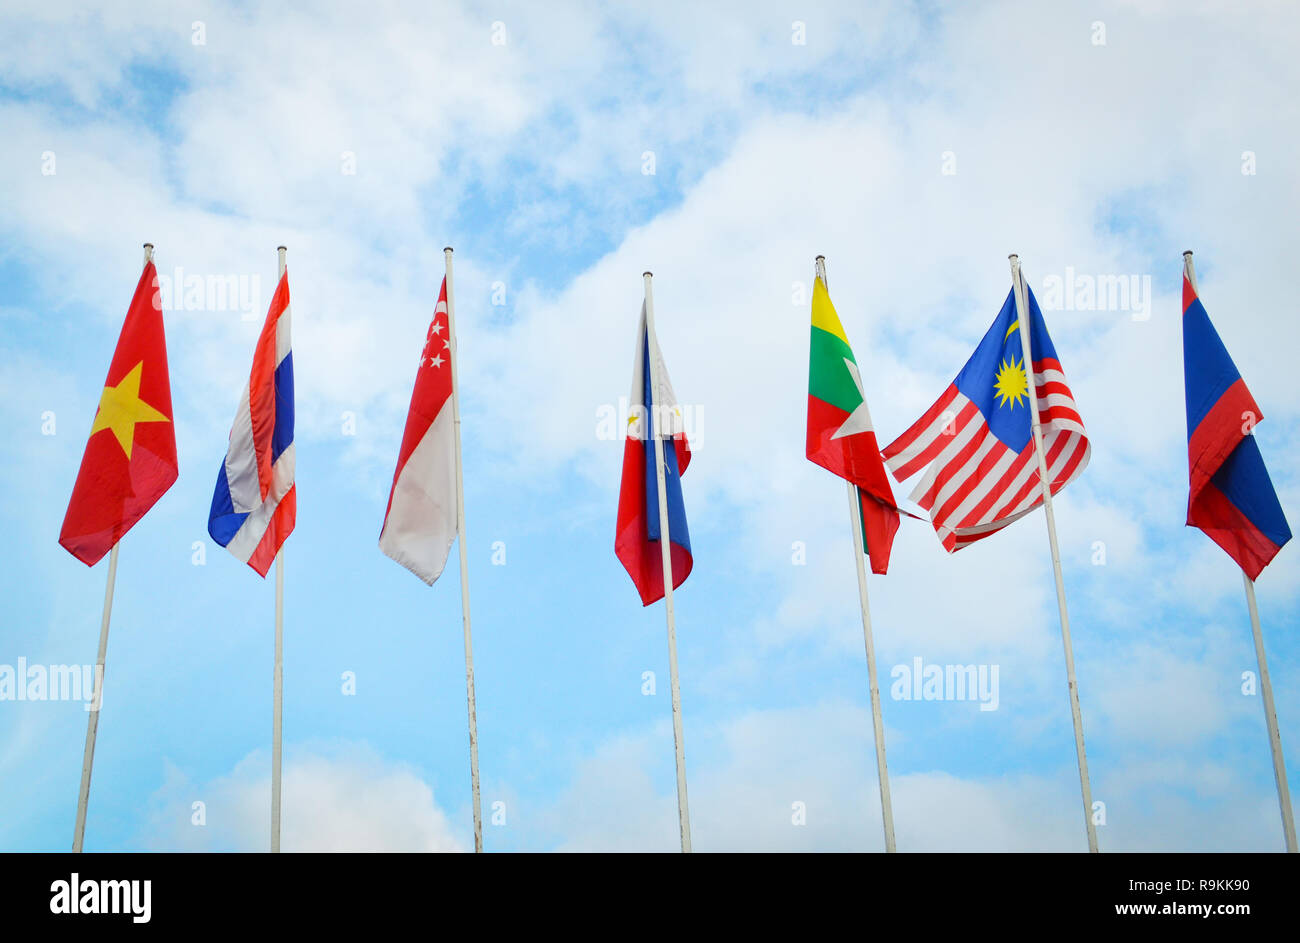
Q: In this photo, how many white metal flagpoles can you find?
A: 7